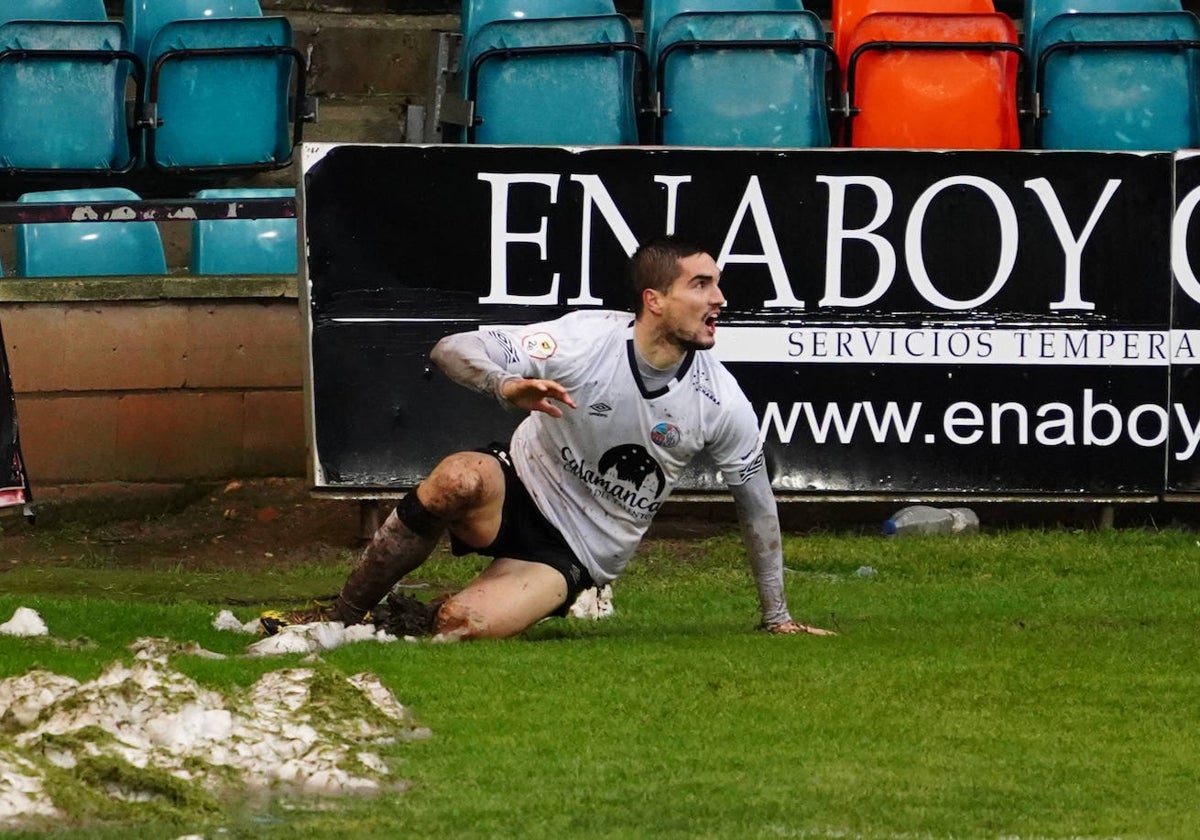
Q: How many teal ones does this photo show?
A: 7